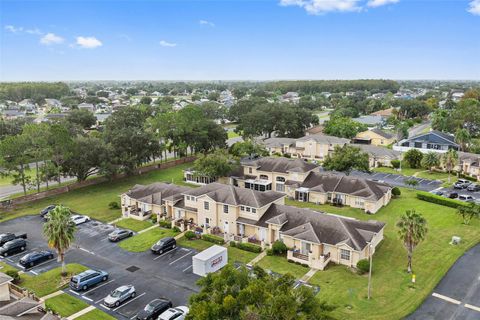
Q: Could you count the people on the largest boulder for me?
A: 0